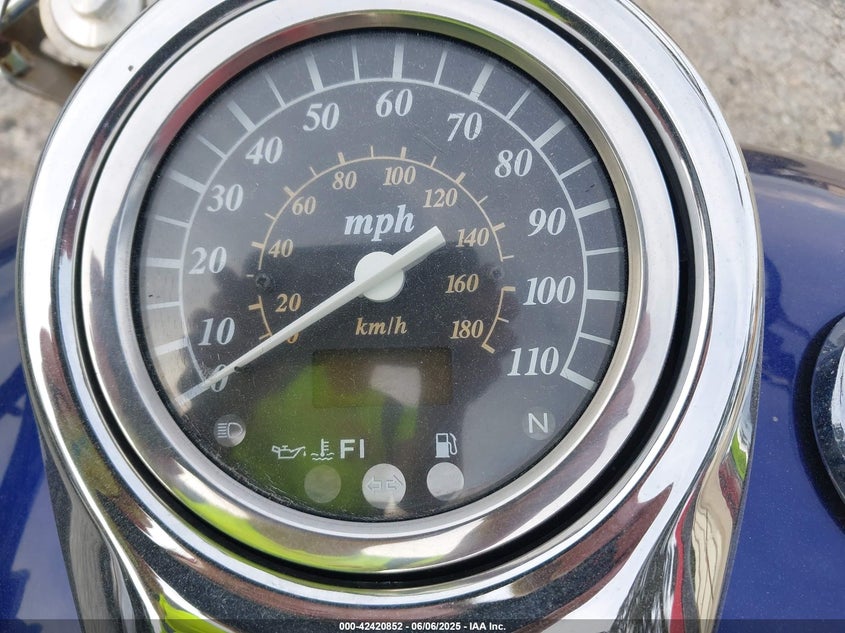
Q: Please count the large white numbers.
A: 12